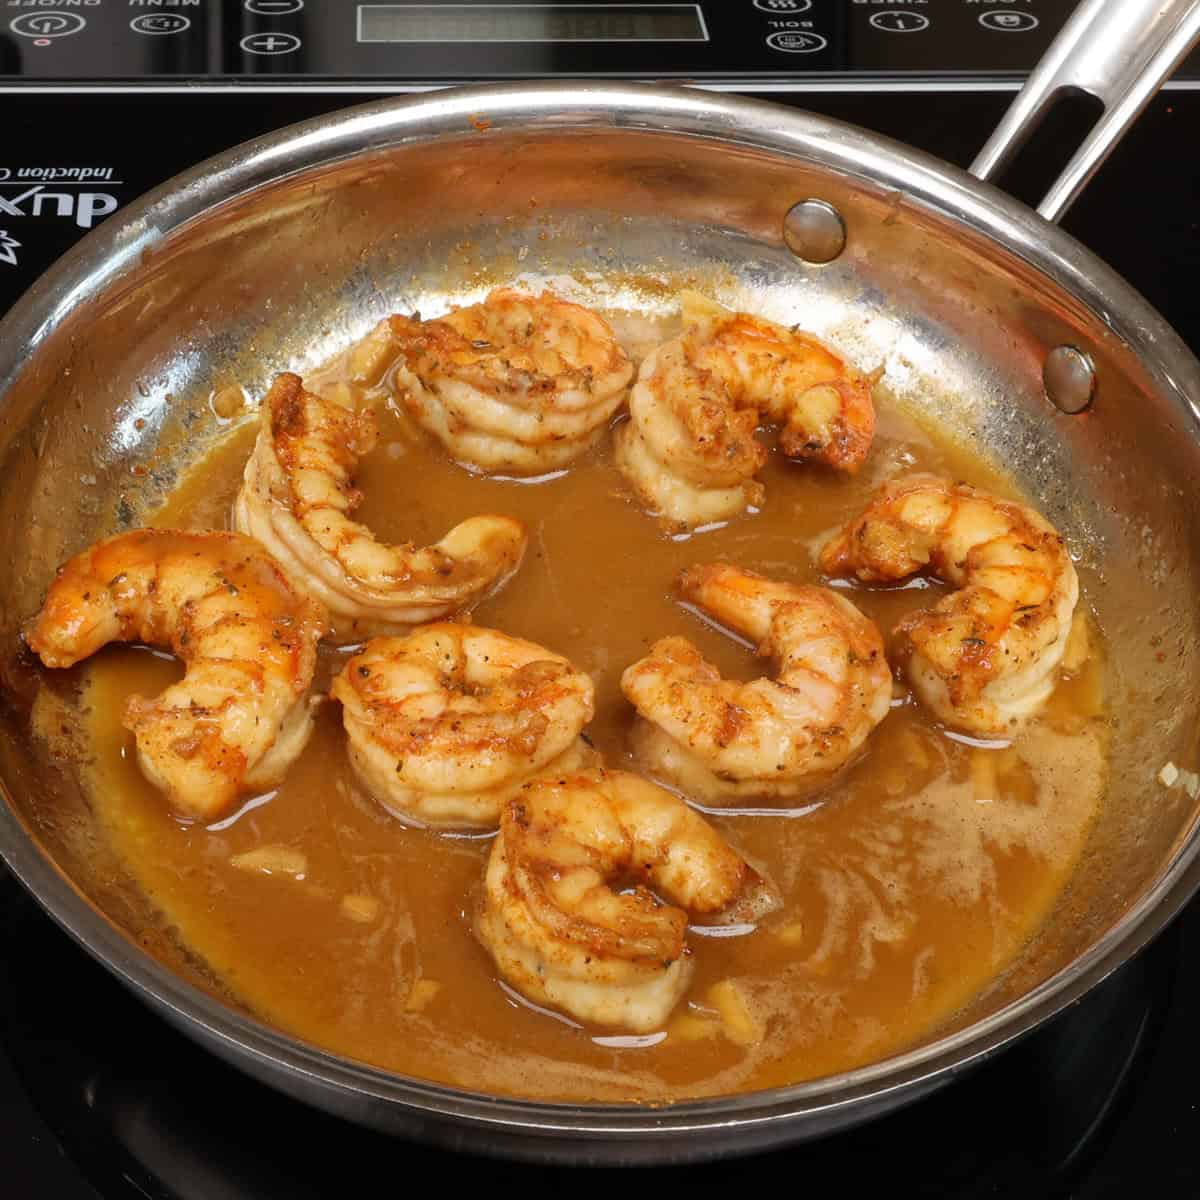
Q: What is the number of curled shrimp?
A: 8